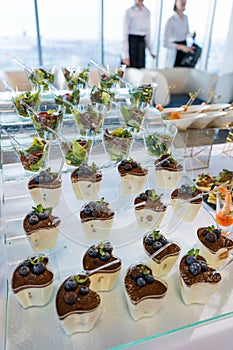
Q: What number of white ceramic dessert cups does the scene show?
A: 15